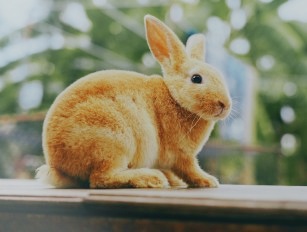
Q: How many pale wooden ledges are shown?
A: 1